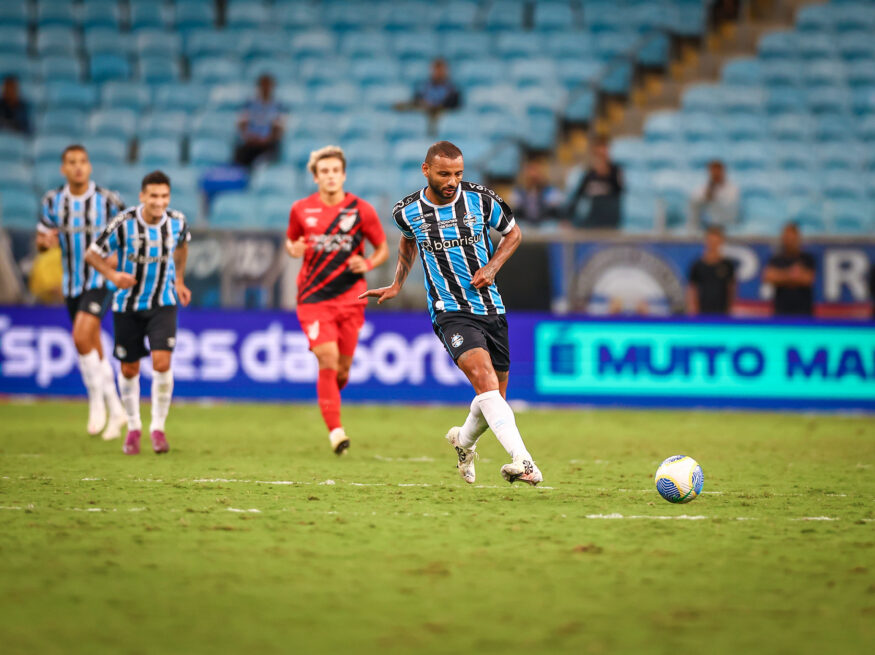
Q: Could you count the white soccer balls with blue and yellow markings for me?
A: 1